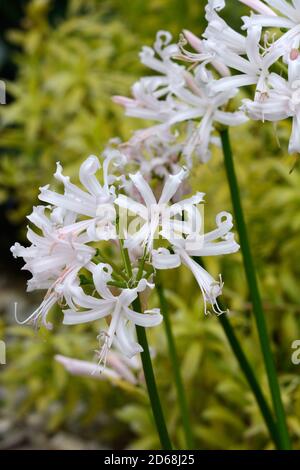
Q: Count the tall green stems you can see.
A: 4